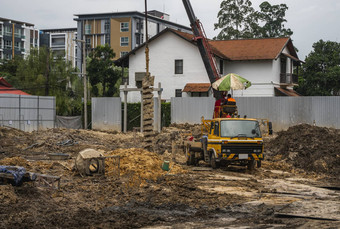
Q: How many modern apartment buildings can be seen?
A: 3